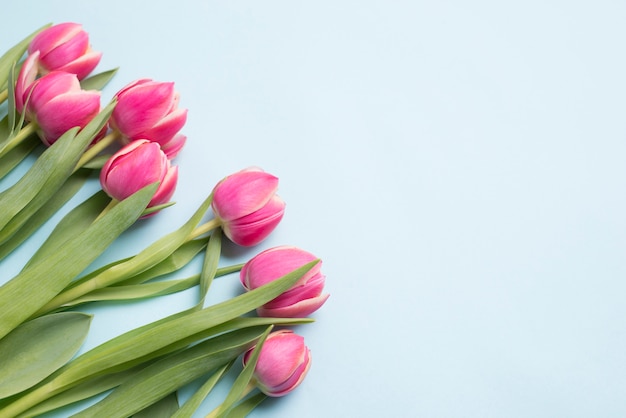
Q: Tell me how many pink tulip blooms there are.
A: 7